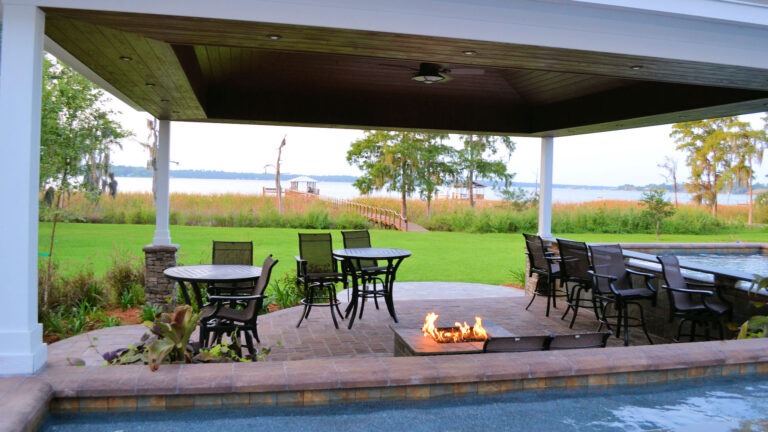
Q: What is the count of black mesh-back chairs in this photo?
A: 10